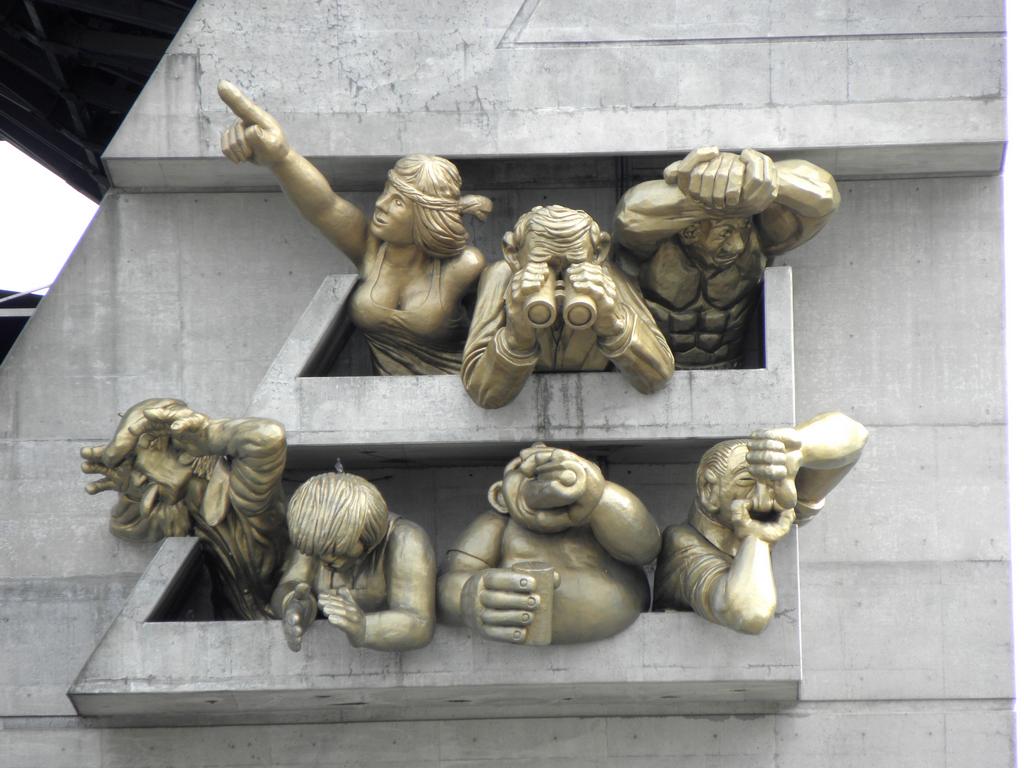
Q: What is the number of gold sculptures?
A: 7